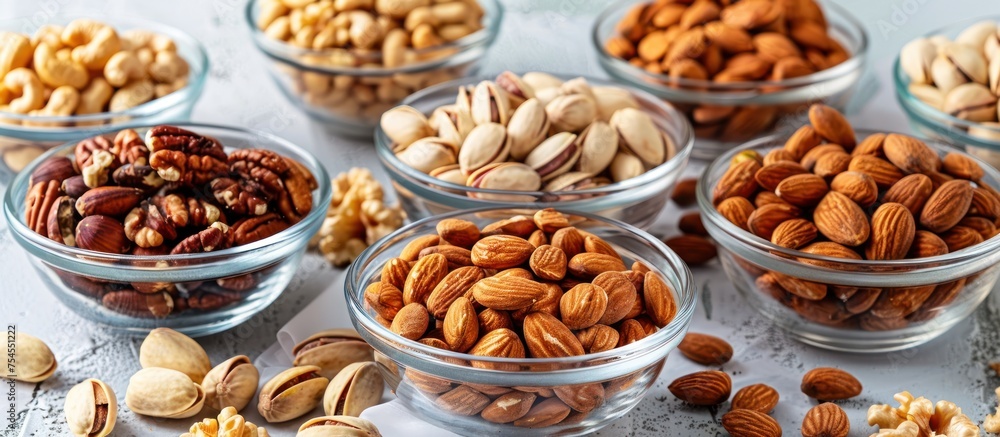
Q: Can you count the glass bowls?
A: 8